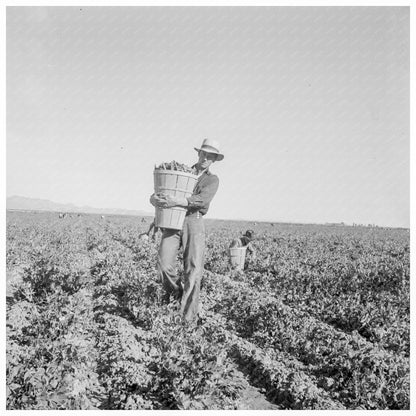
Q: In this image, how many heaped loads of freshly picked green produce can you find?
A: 1